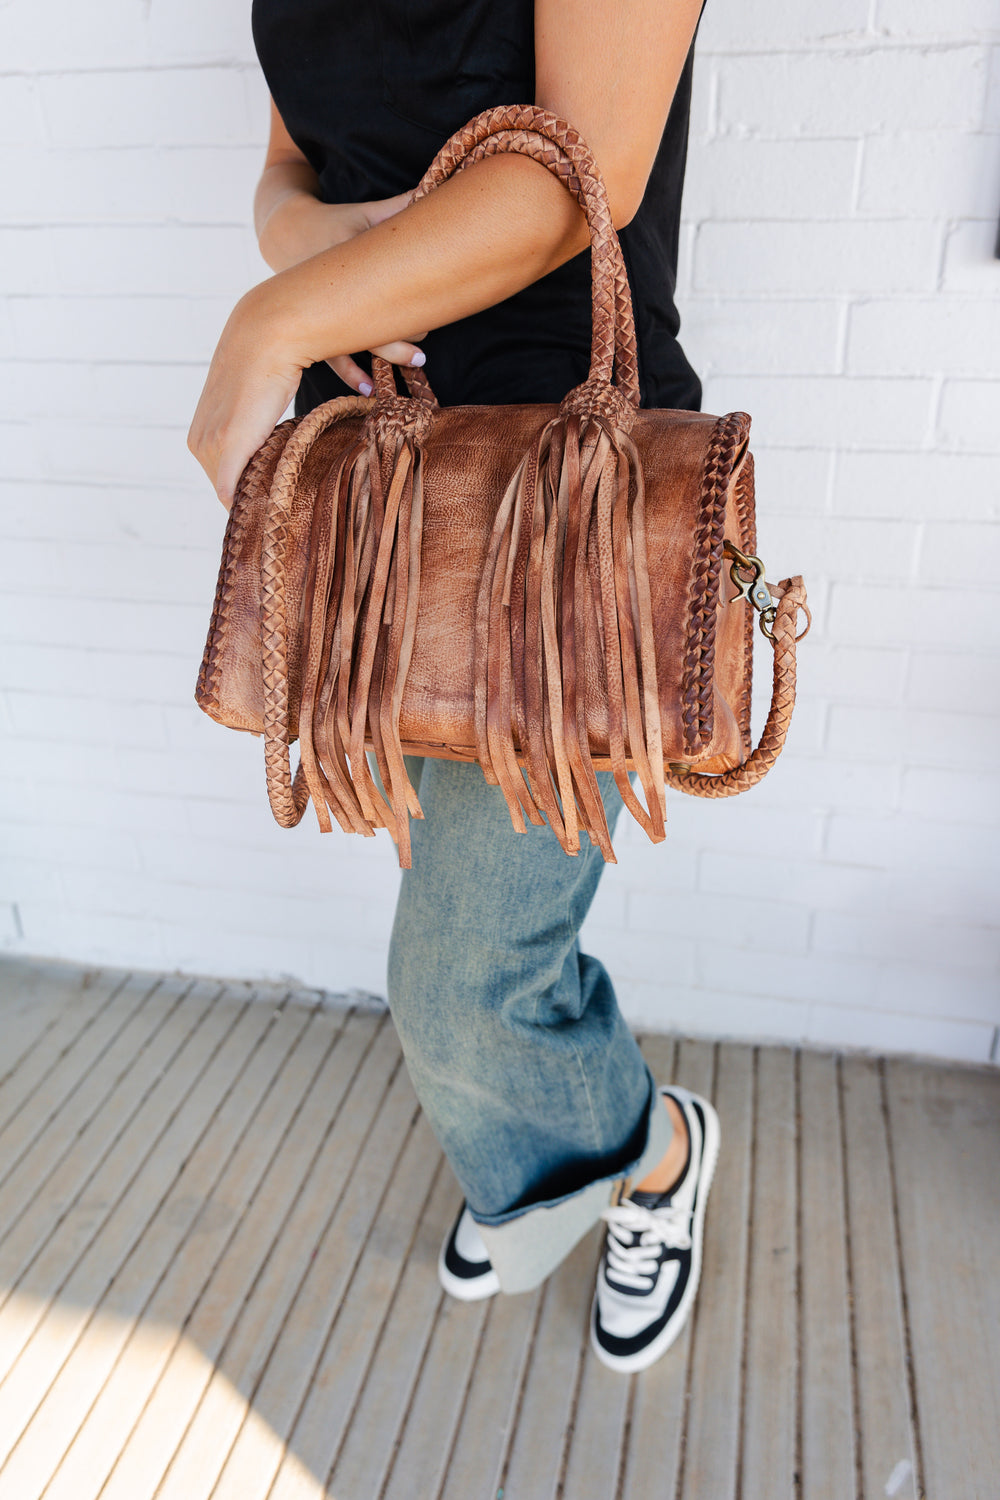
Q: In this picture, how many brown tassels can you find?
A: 2